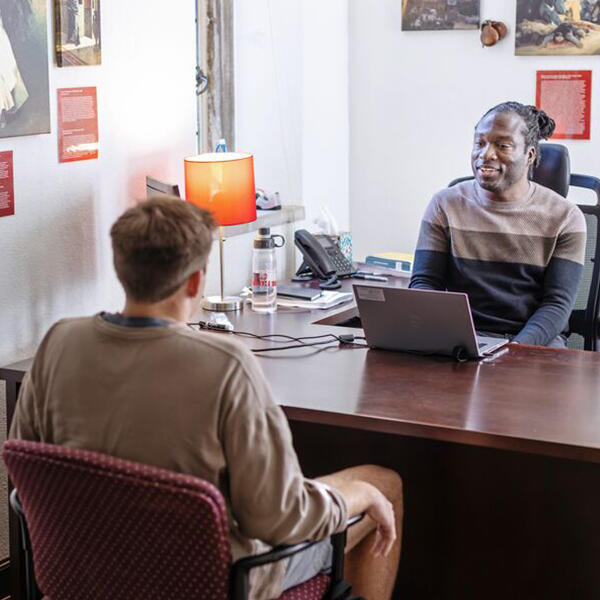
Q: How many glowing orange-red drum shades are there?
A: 1